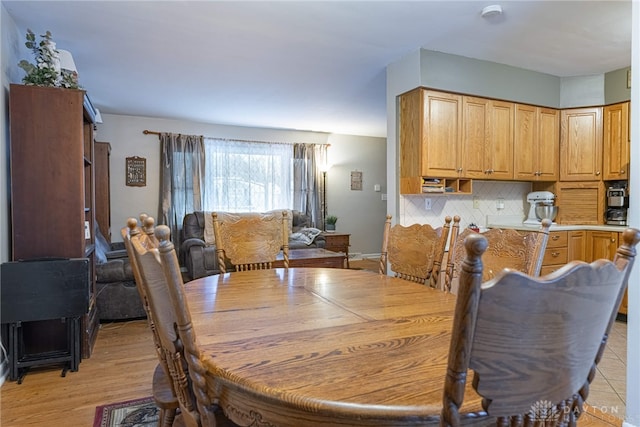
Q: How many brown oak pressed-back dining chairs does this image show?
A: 6